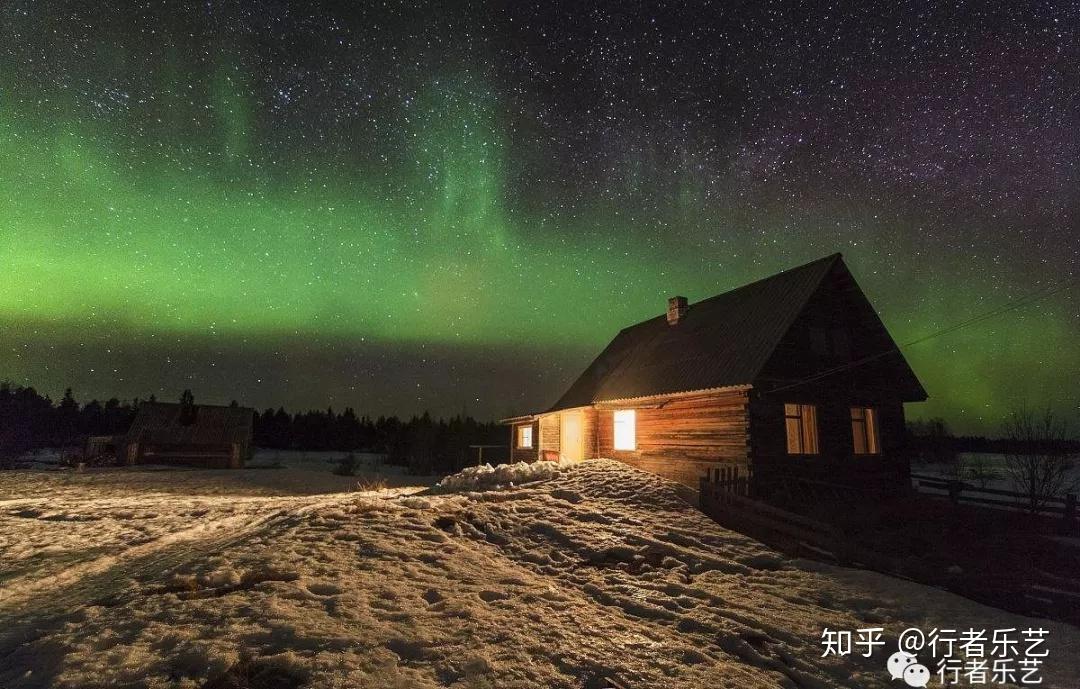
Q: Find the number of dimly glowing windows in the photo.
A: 2